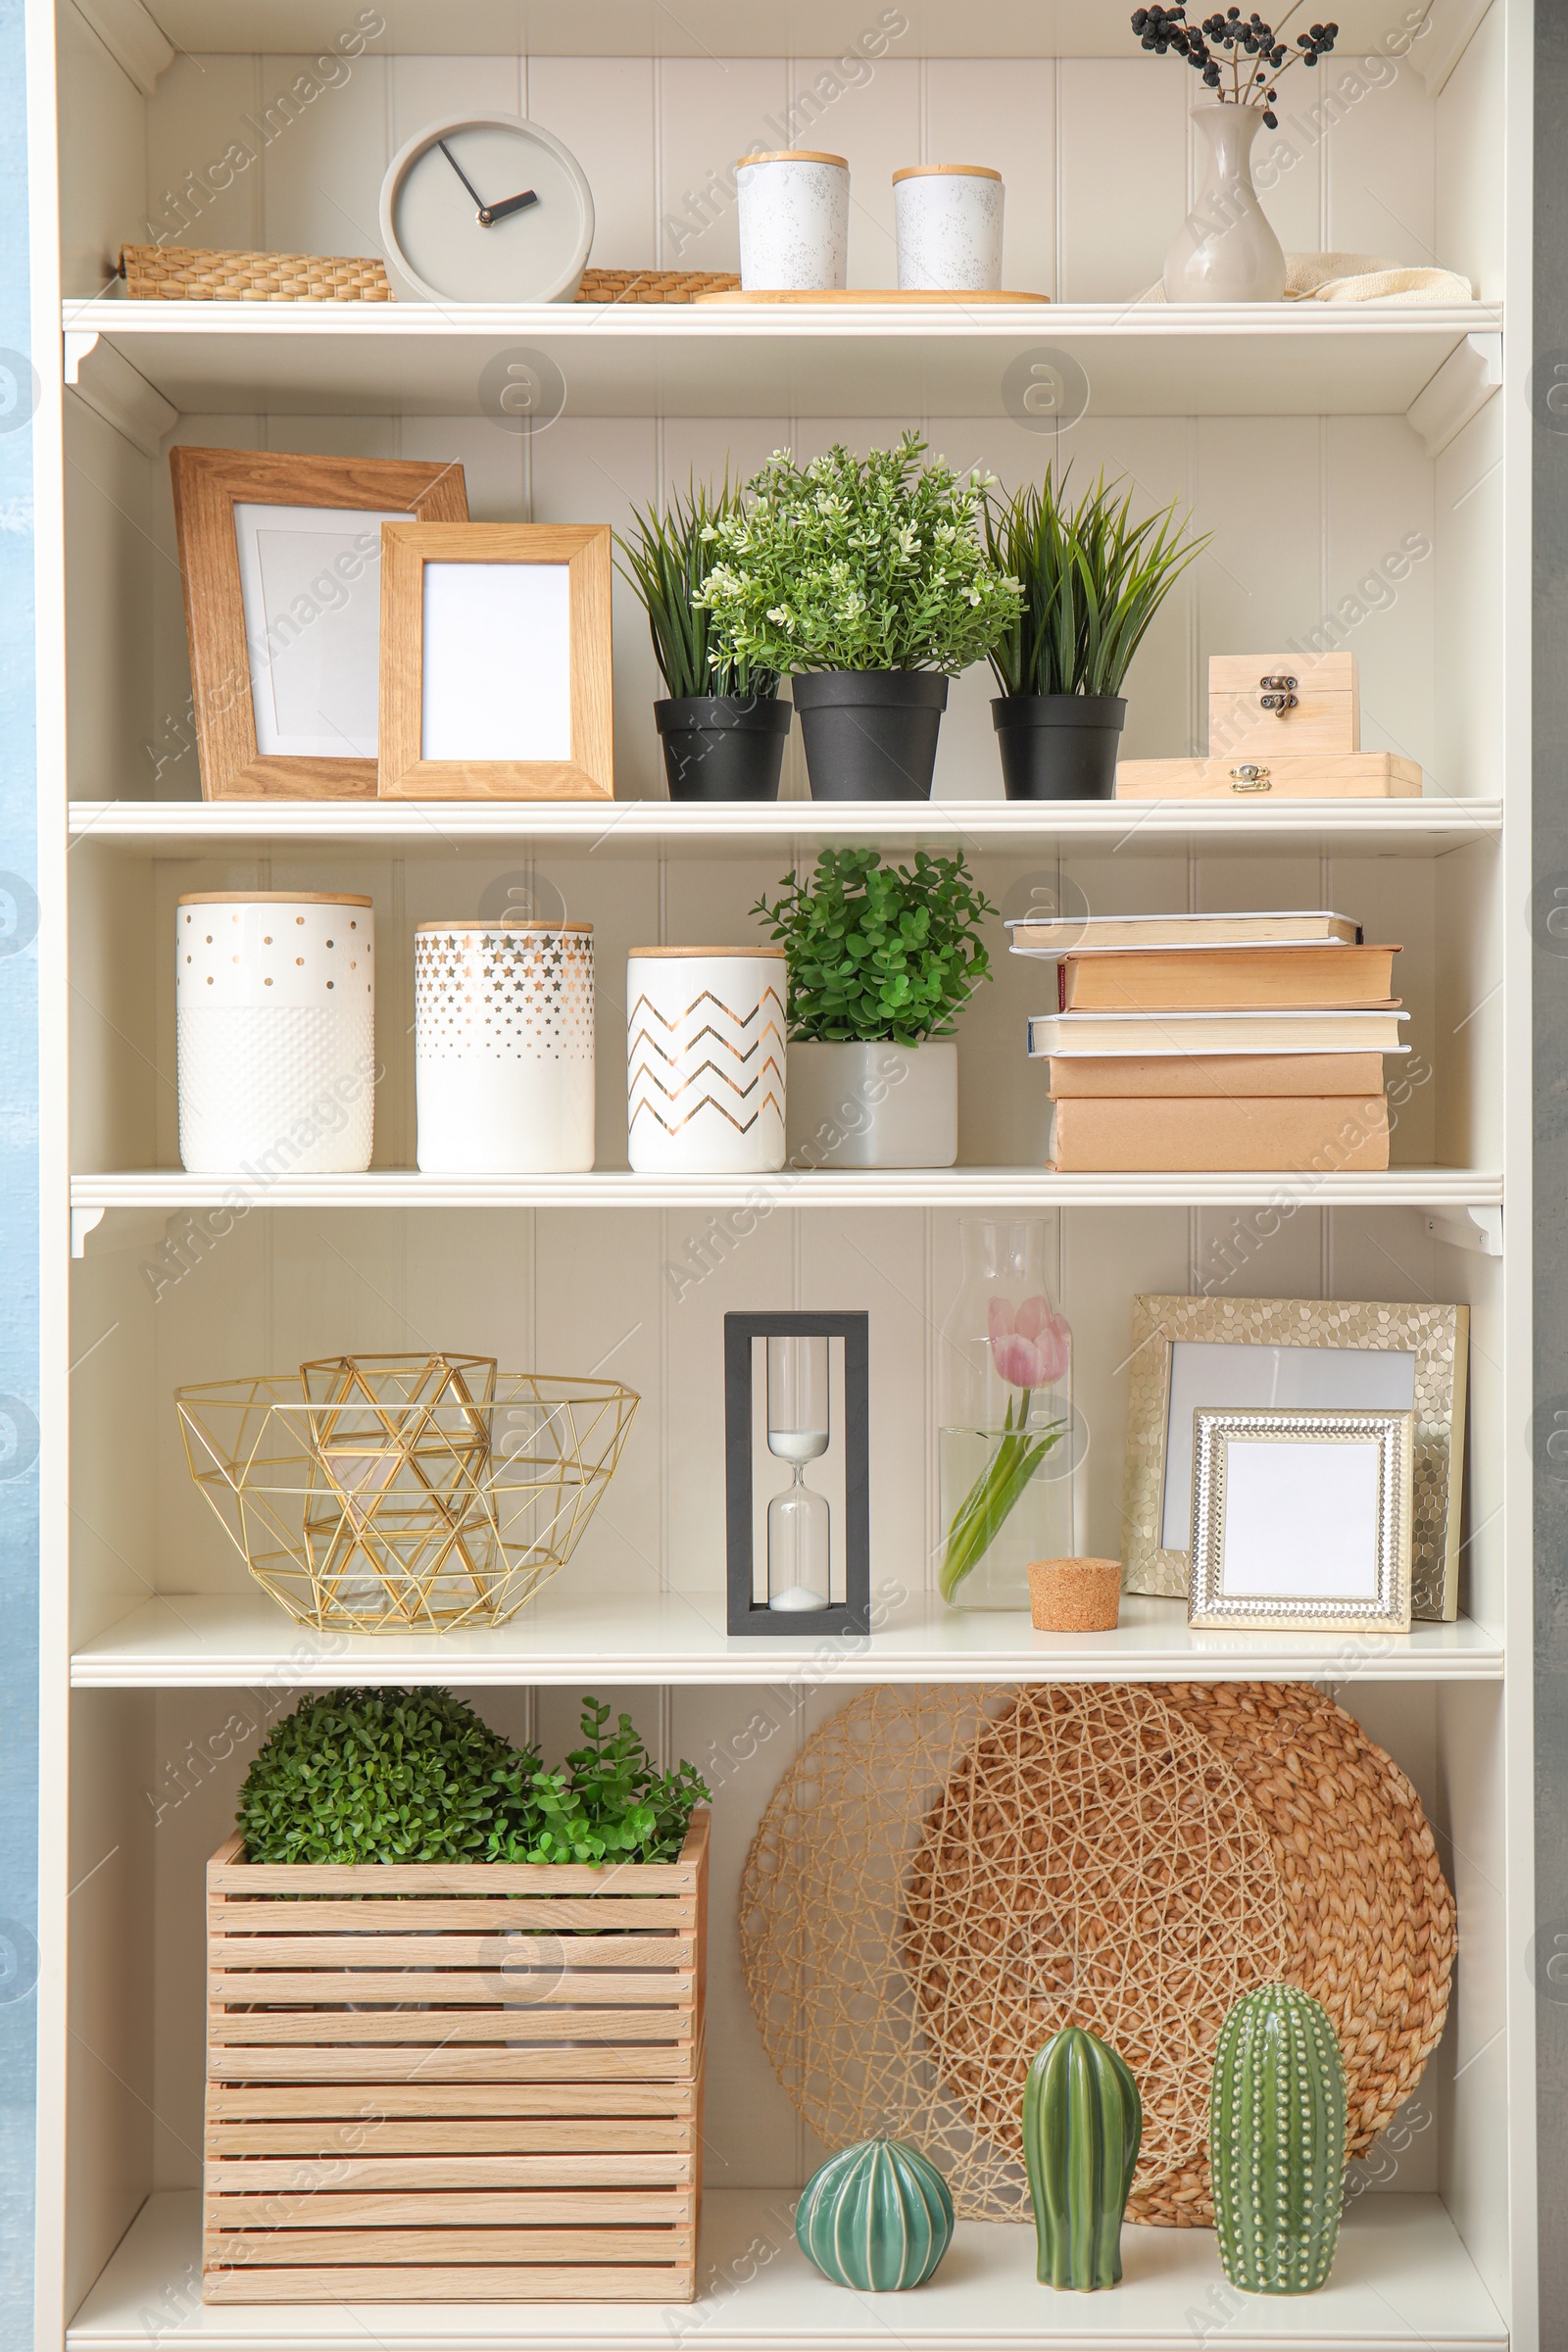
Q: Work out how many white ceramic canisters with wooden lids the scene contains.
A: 5